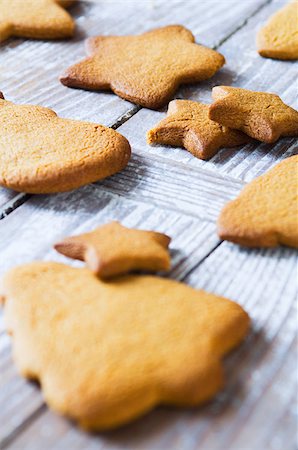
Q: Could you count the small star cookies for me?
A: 3